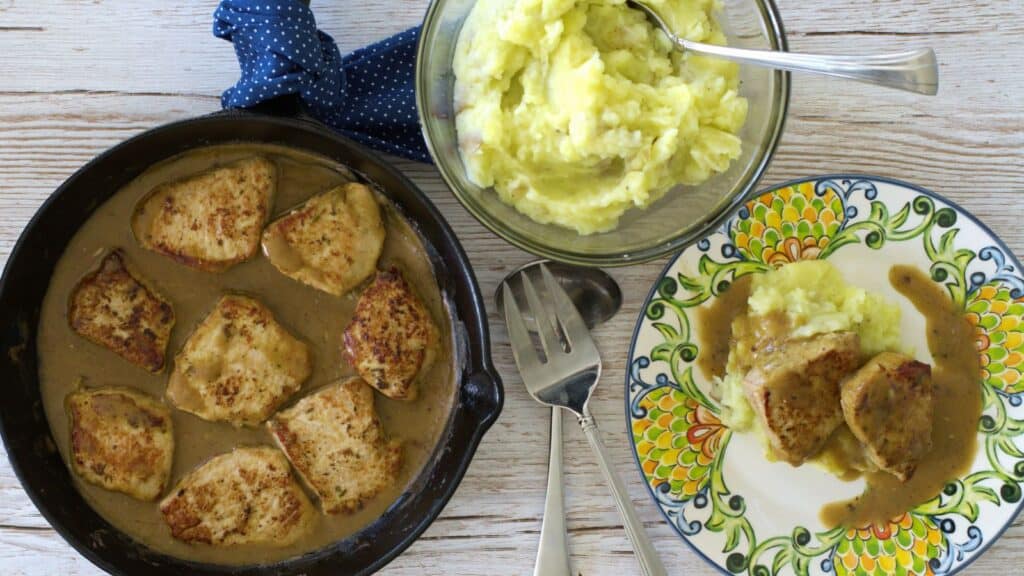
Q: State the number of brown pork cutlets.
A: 10